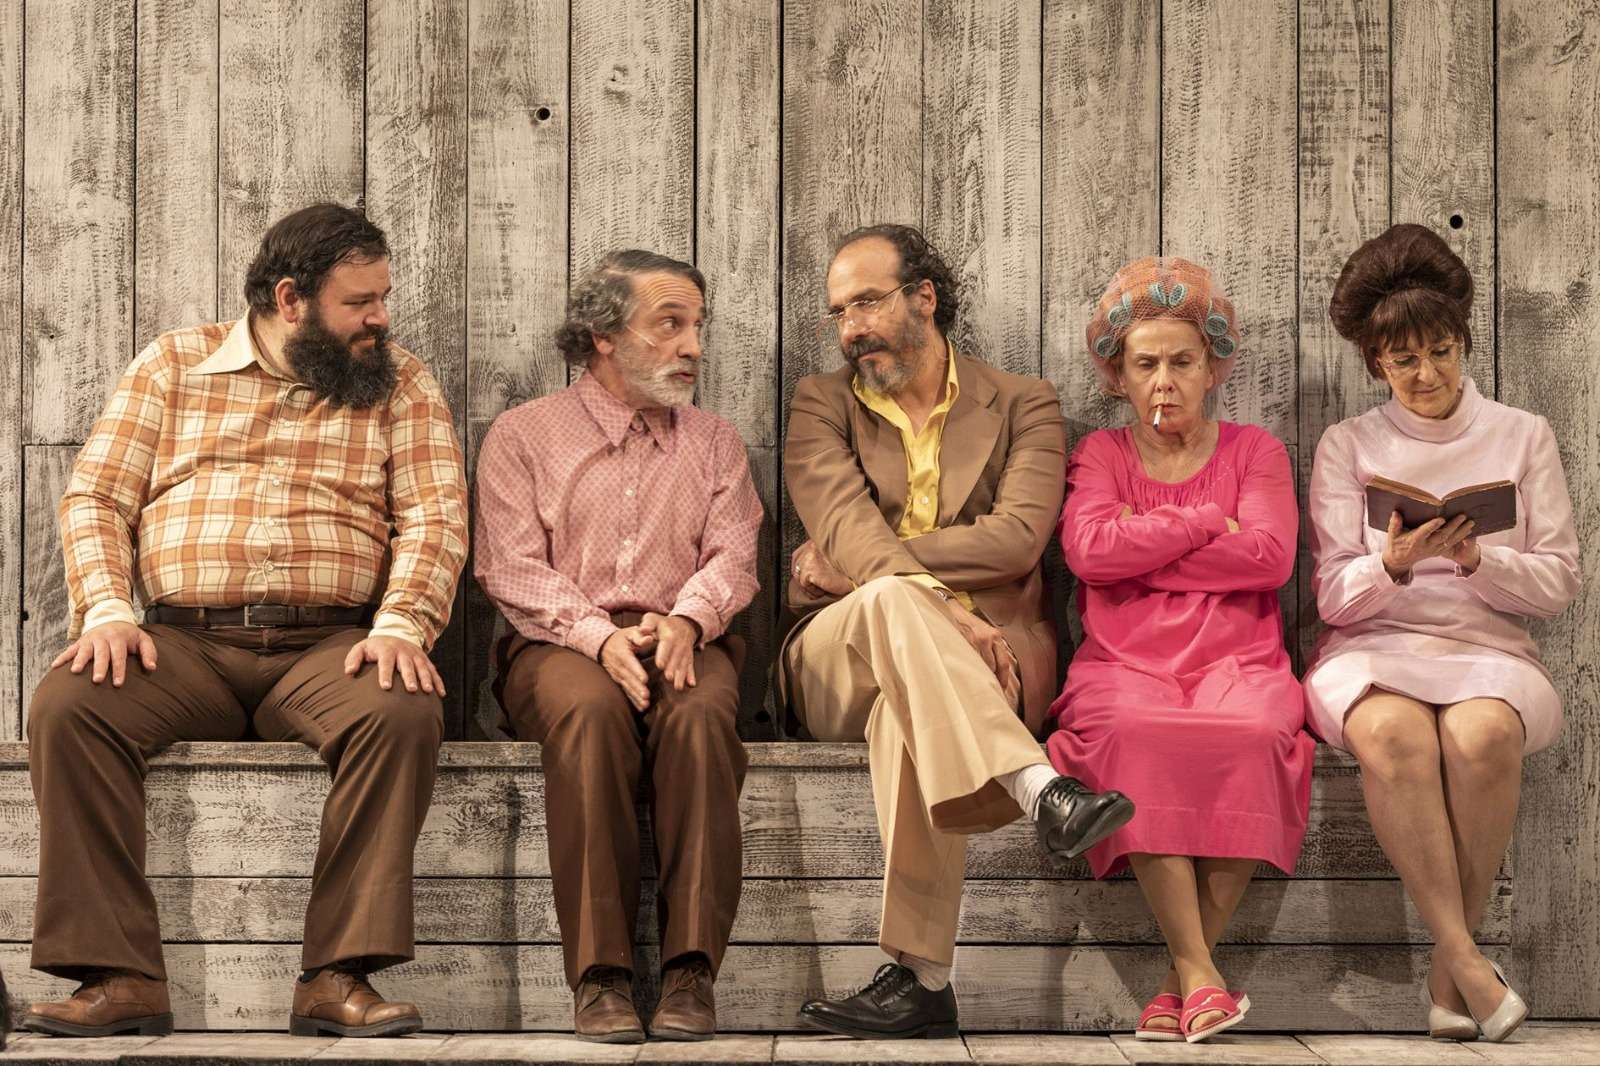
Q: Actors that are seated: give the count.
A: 5